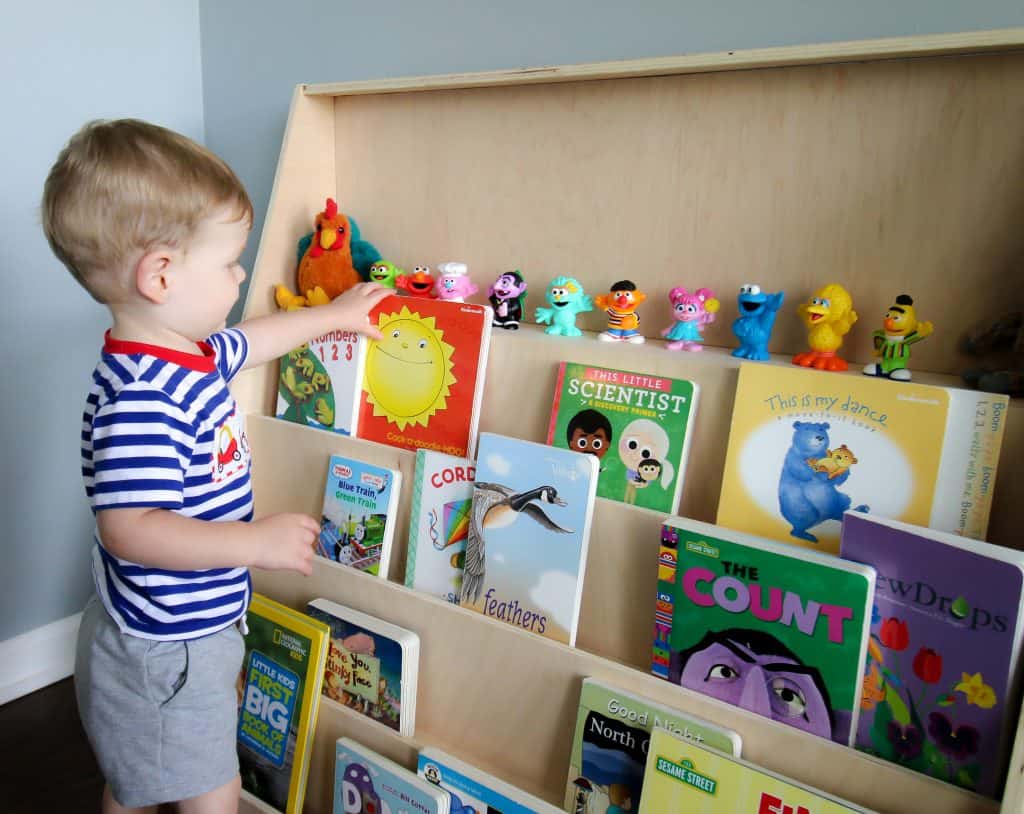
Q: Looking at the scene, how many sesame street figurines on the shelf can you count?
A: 10